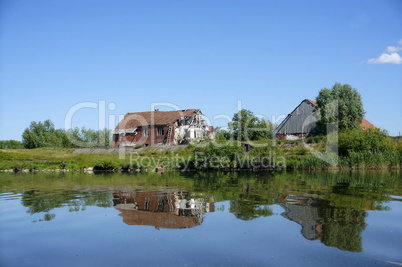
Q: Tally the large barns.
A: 2